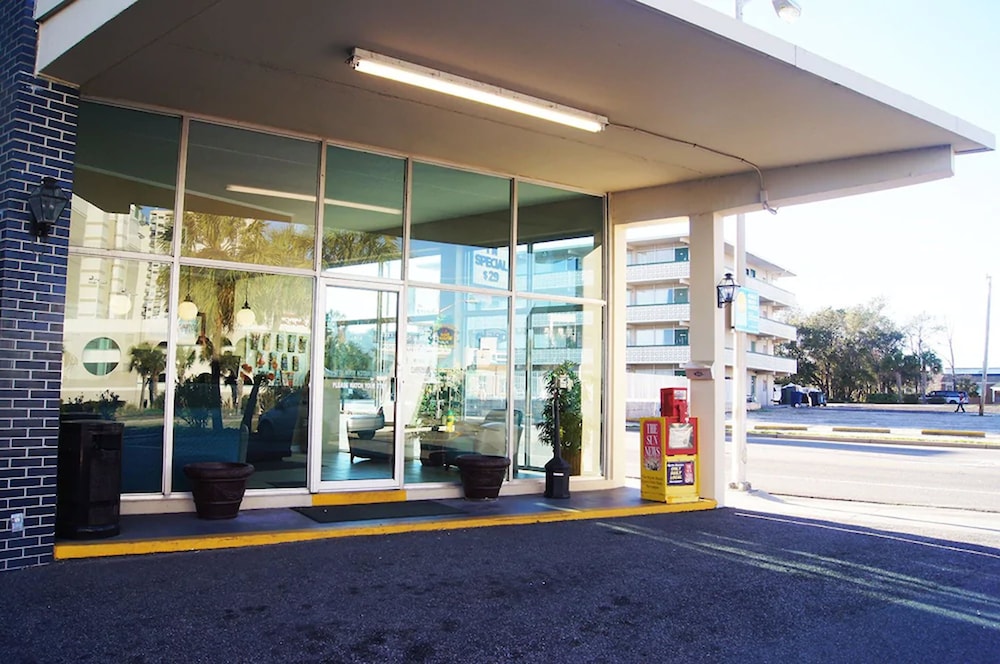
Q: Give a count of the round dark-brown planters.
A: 2